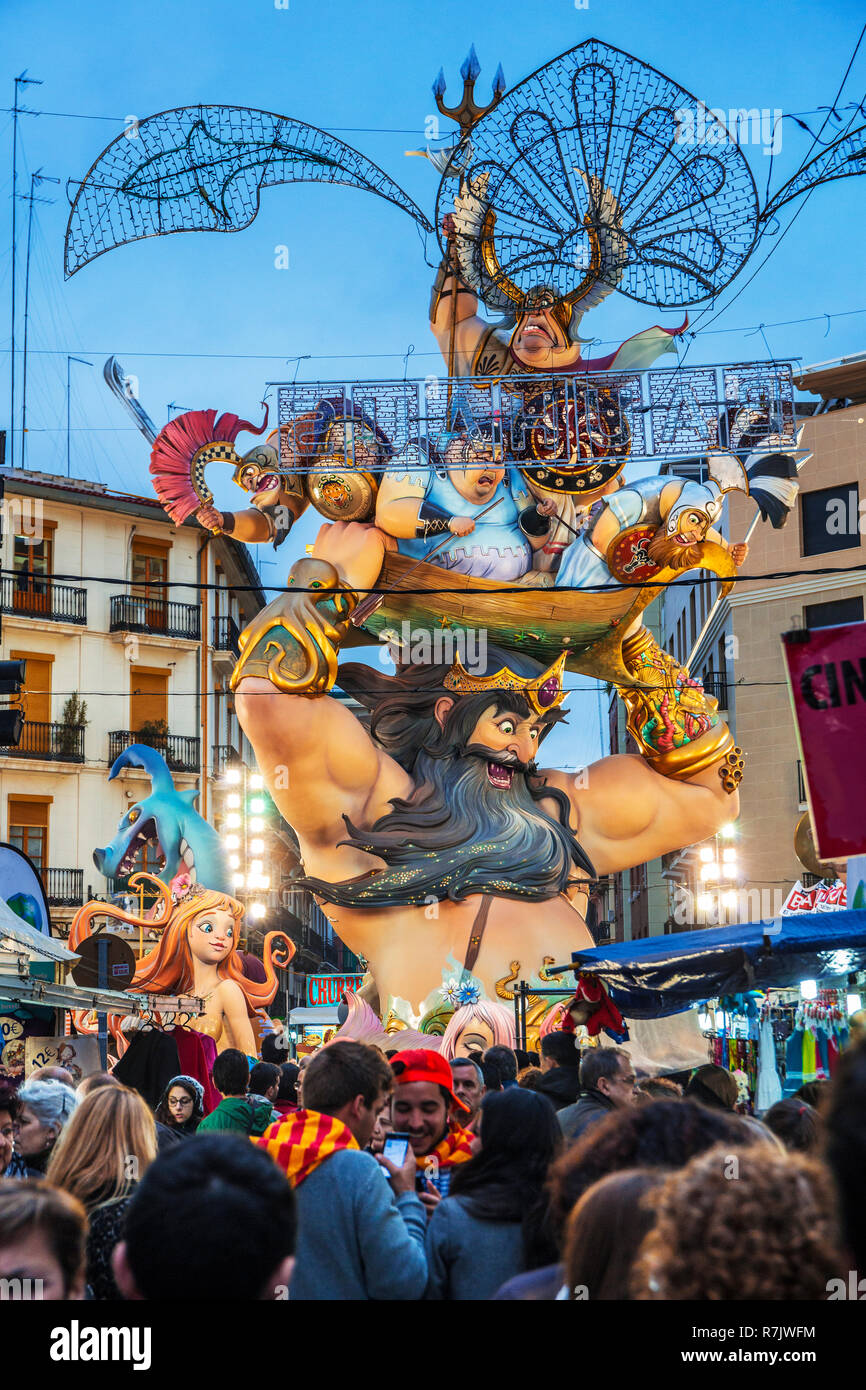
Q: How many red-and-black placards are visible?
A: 1